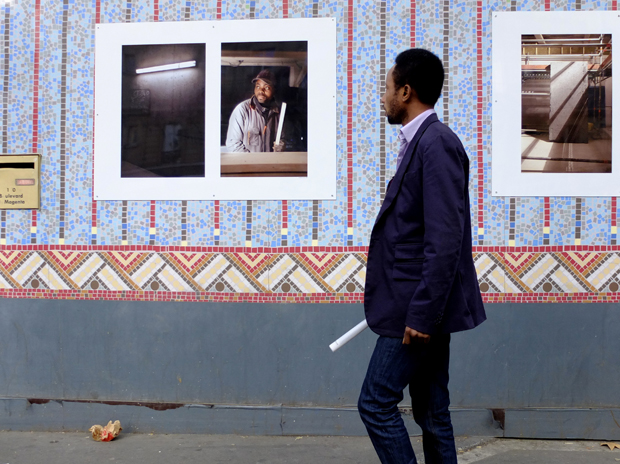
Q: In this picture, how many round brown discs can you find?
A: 9